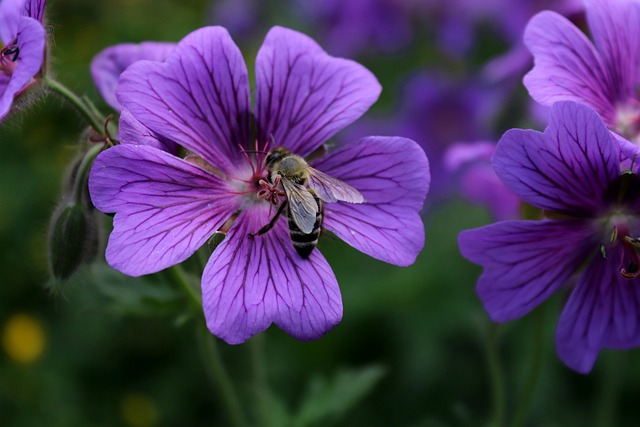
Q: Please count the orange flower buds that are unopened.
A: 0